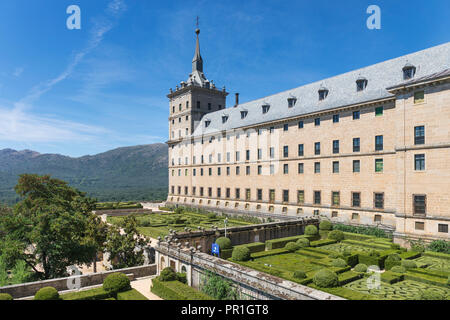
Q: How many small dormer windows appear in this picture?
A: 8